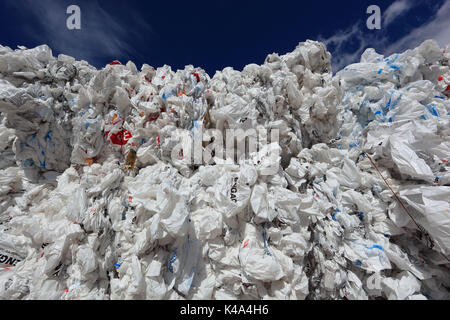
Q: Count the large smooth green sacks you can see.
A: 0